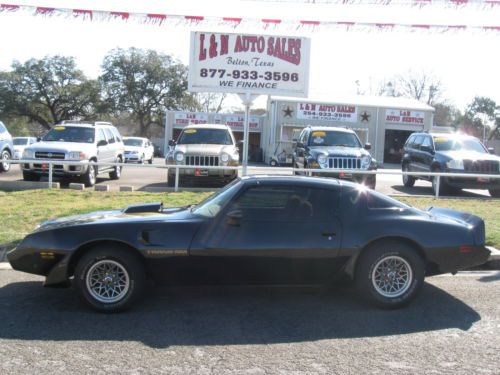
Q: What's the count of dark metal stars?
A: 2